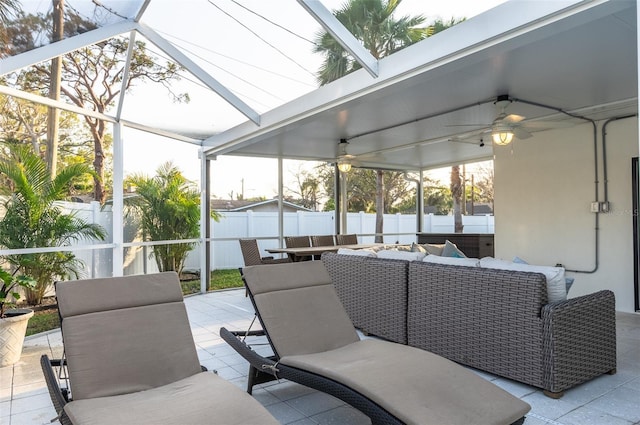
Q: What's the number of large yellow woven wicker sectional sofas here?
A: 0